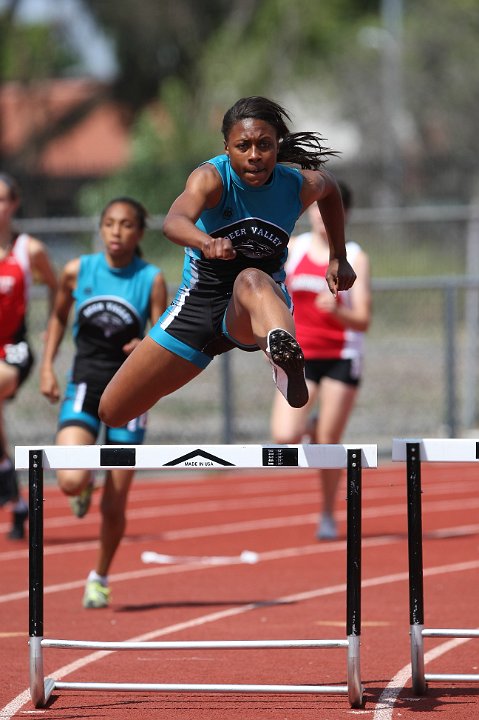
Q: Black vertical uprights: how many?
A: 3